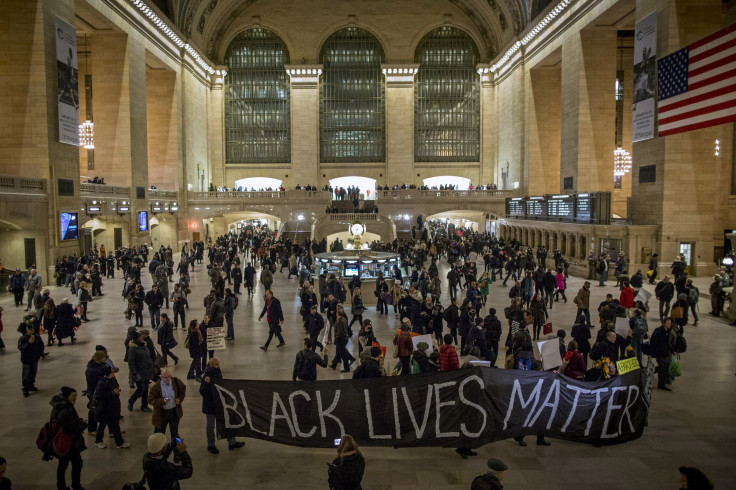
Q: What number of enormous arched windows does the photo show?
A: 3